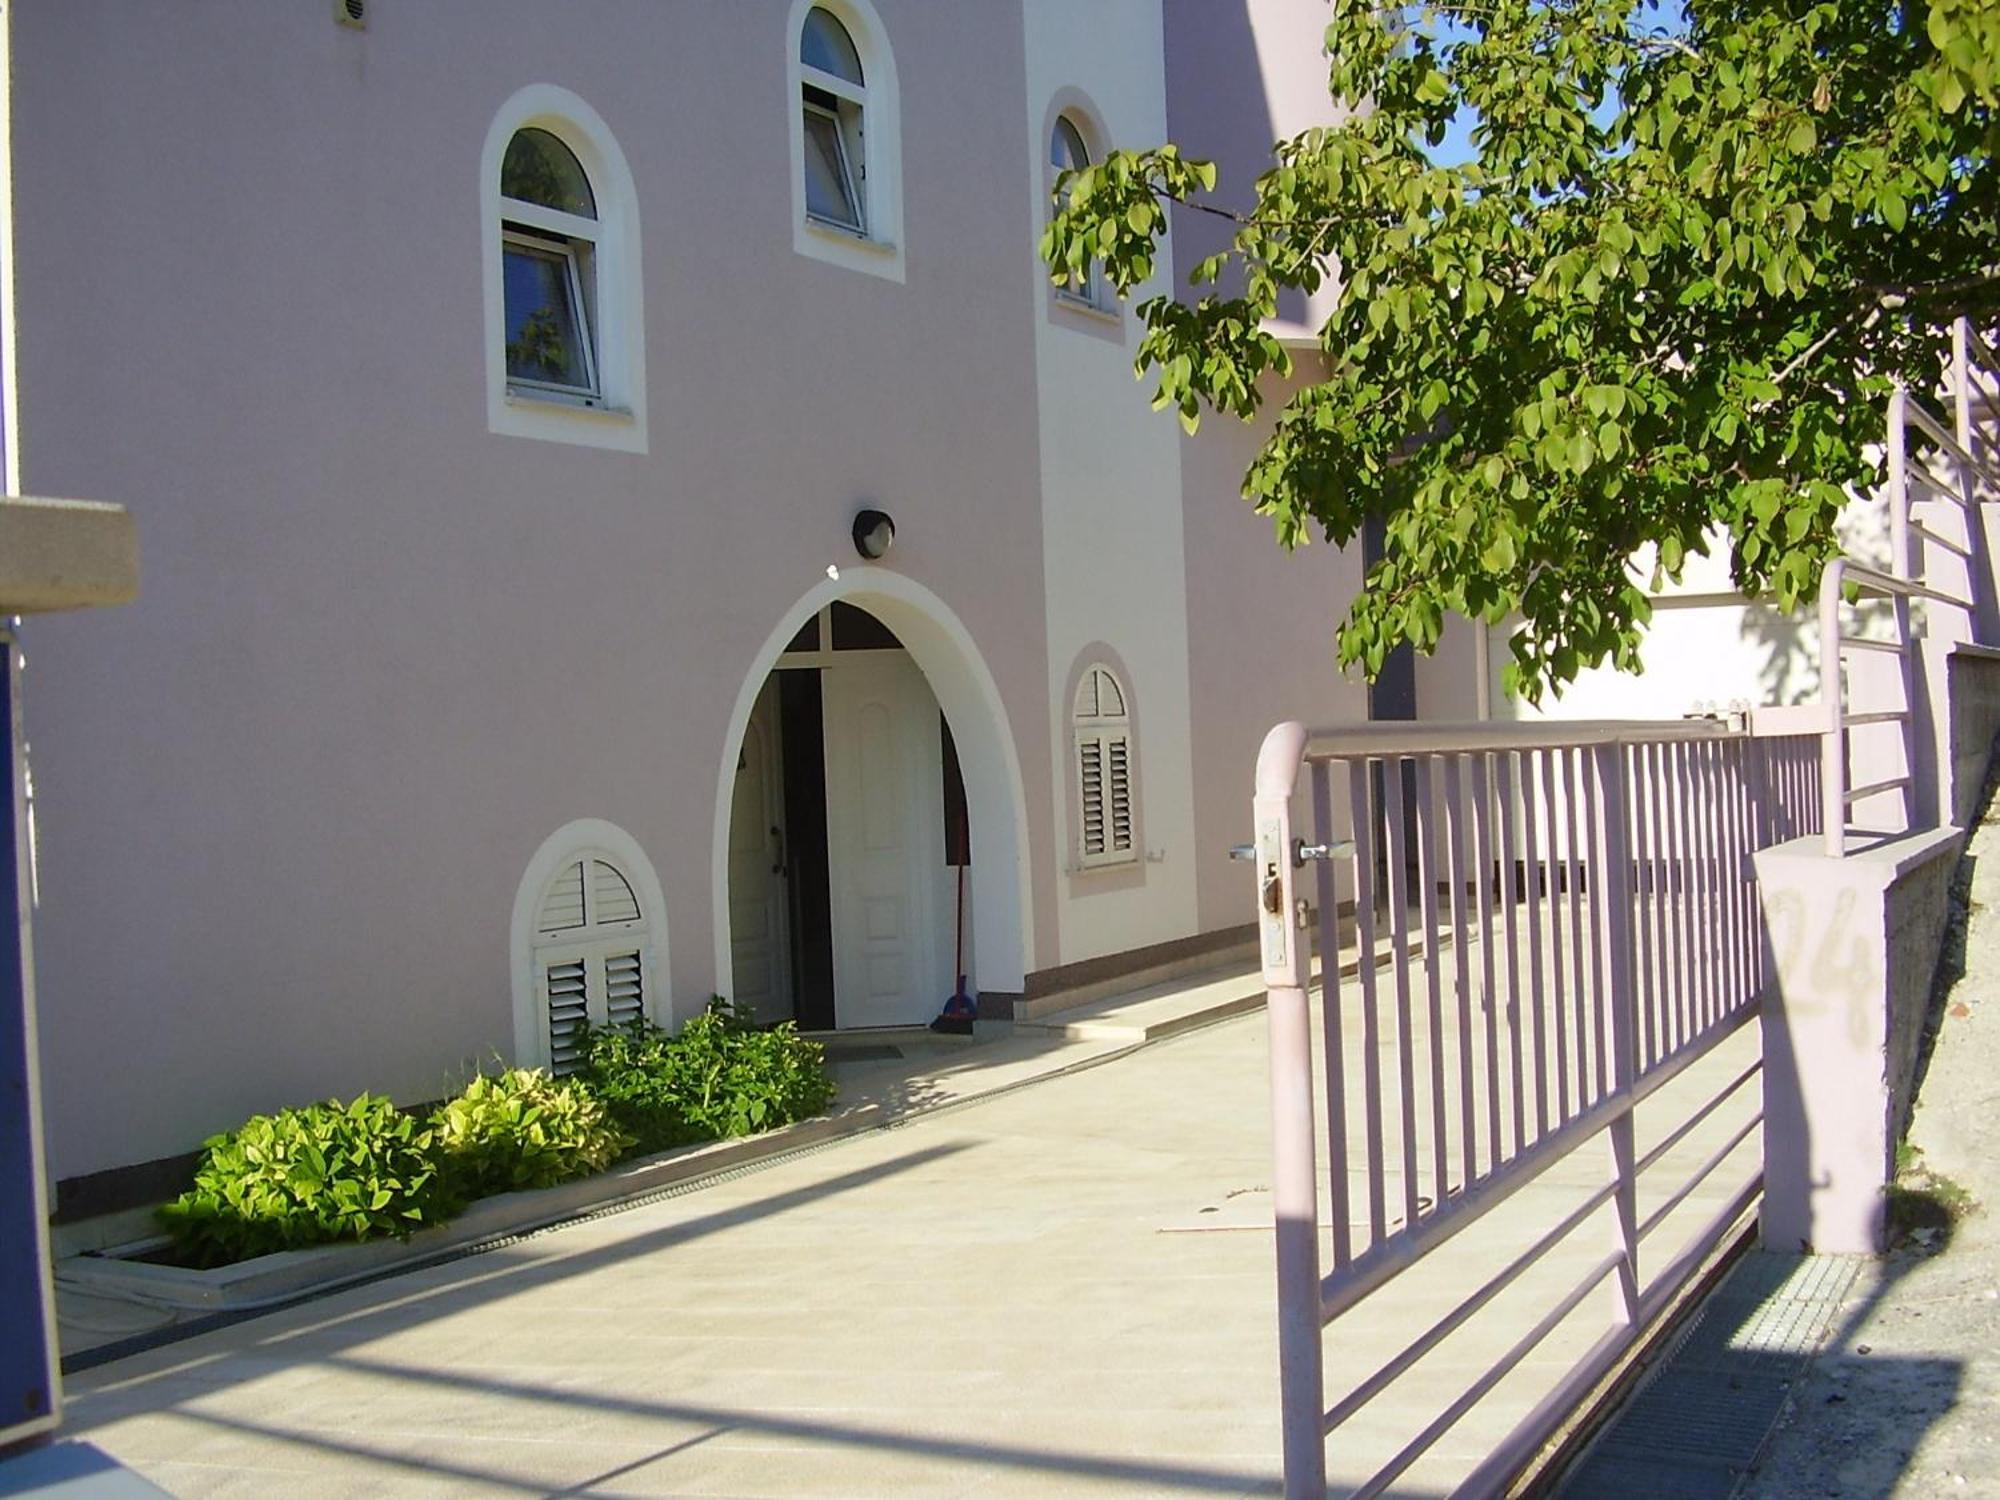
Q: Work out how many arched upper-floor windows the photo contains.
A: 3